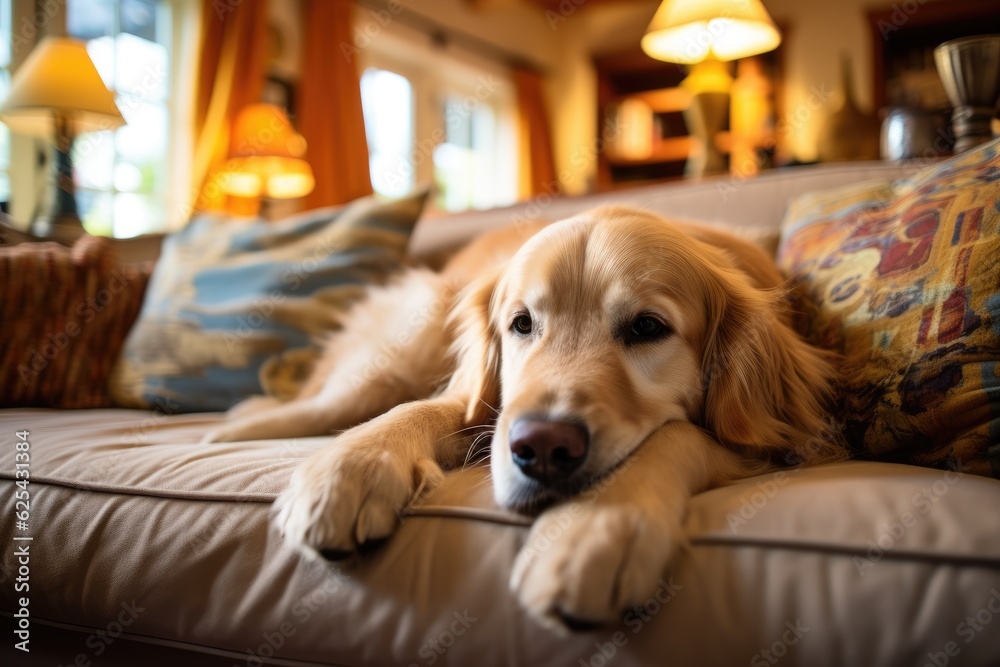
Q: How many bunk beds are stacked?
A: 0